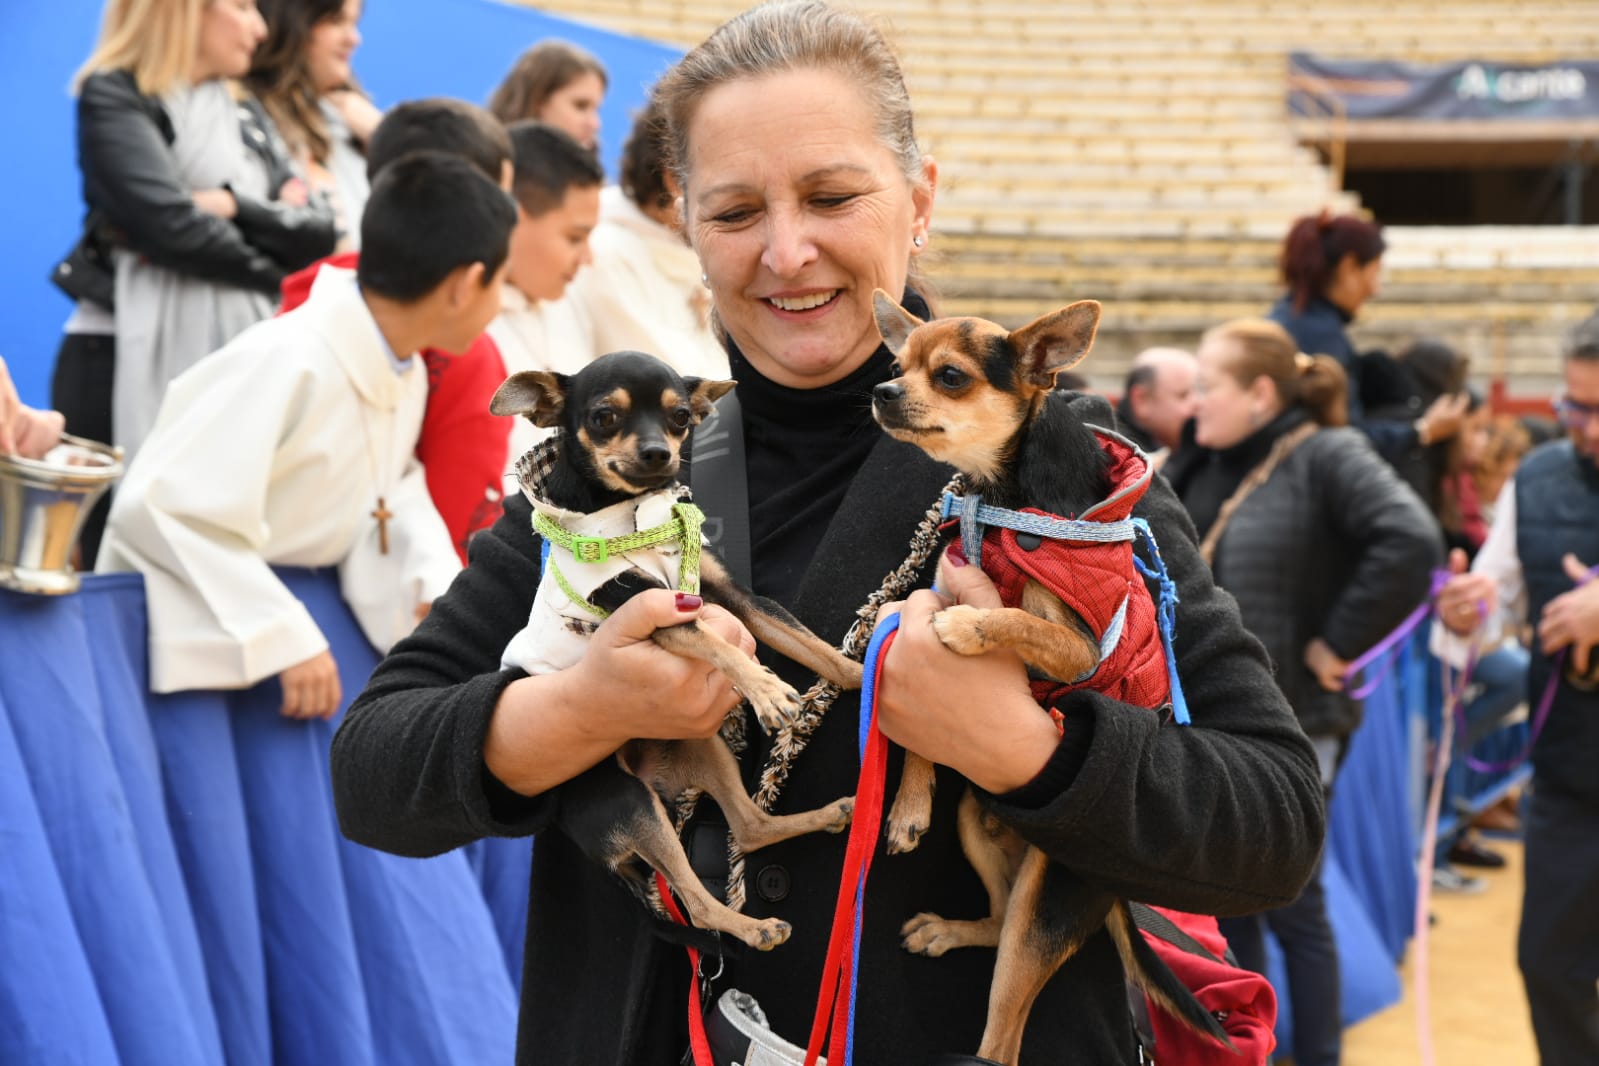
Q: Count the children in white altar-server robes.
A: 3